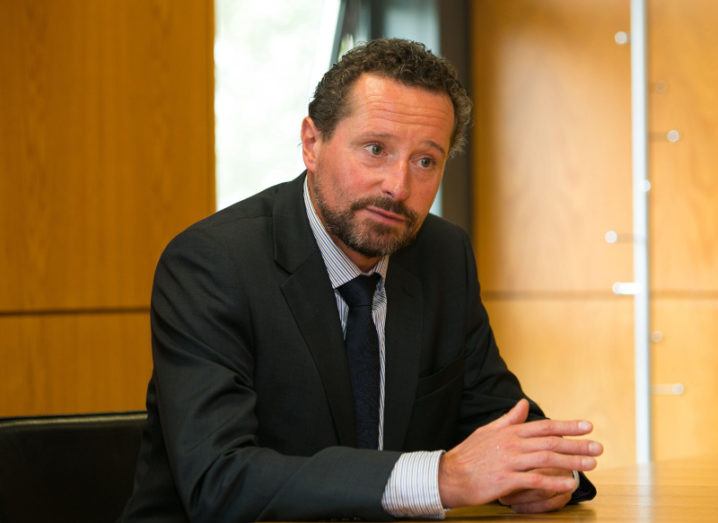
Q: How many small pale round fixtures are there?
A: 8